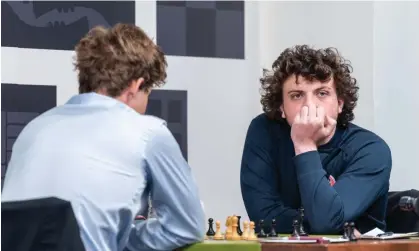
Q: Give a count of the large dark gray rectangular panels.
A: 4